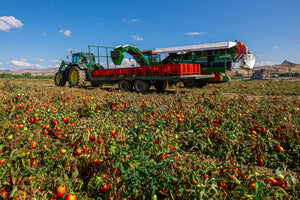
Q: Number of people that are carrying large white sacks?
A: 0